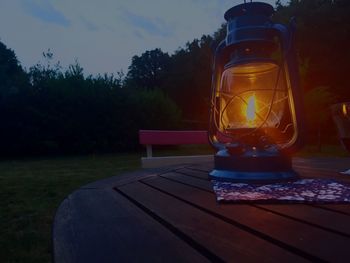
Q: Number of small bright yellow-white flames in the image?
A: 1